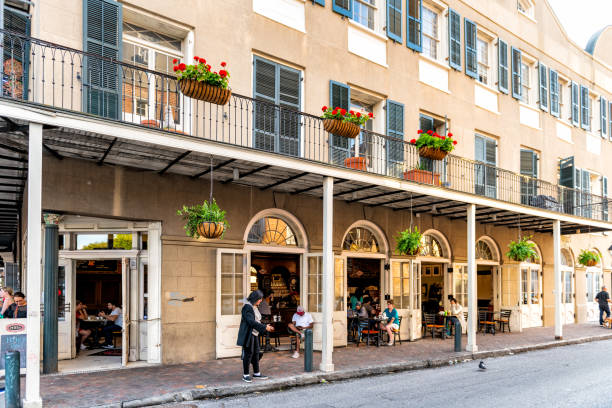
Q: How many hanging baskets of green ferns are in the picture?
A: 4